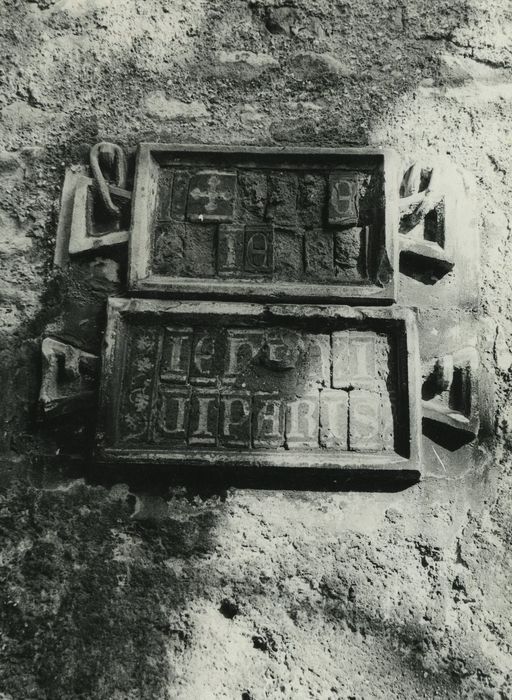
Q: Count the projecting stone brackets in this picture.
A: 4